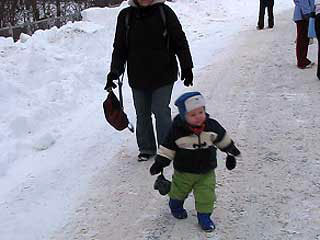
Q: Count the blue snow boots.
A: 2